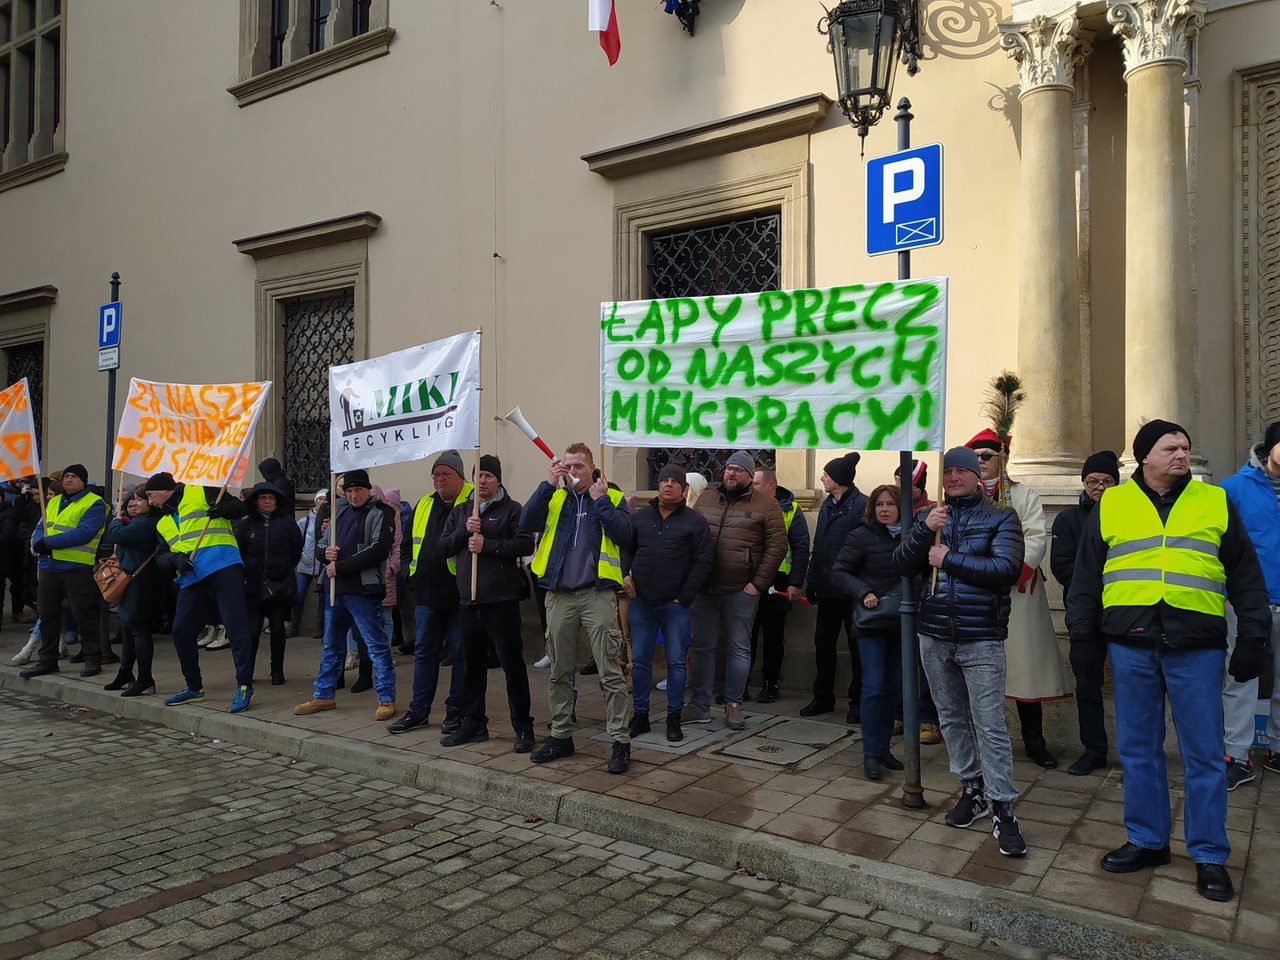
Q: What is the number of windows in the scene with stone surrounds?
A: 5